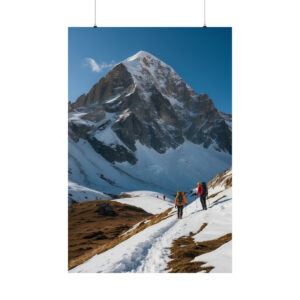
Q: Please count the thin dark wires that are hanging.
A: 2